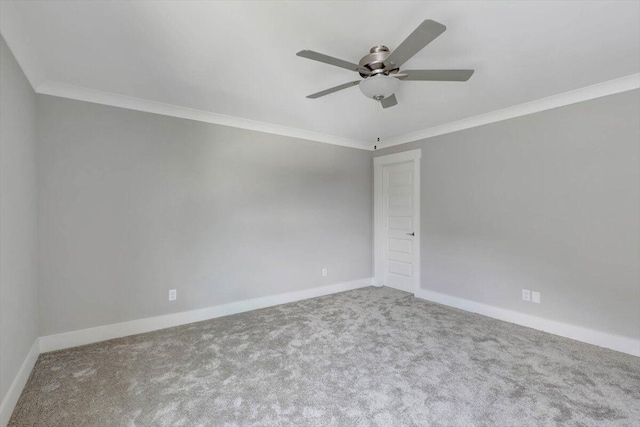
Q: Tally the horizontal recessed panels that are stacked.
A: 5